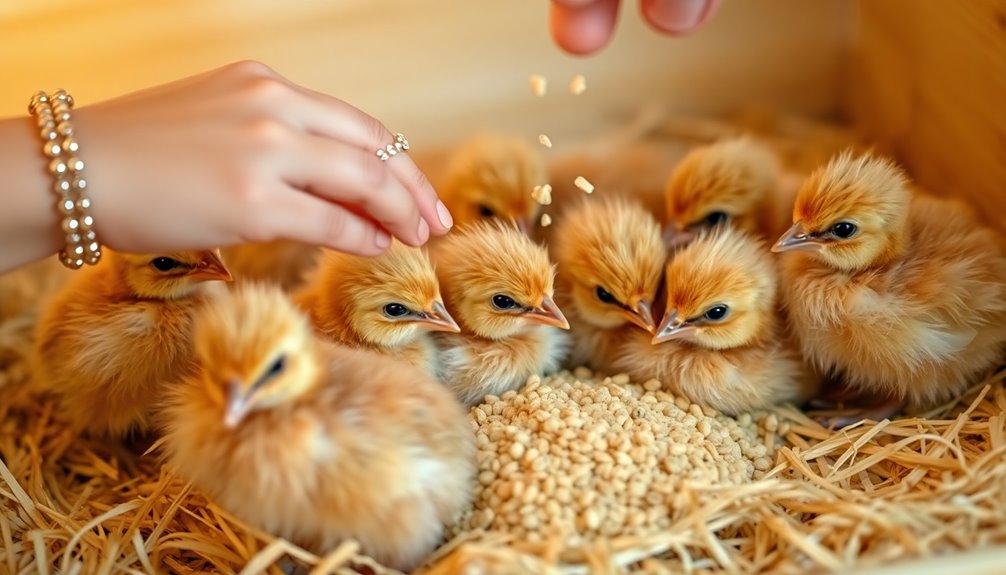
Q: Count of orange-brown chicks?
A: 9